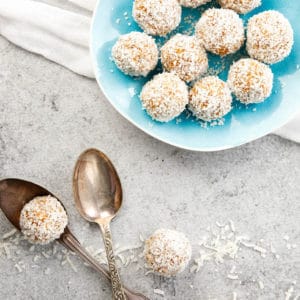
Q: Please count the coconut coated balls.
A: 12